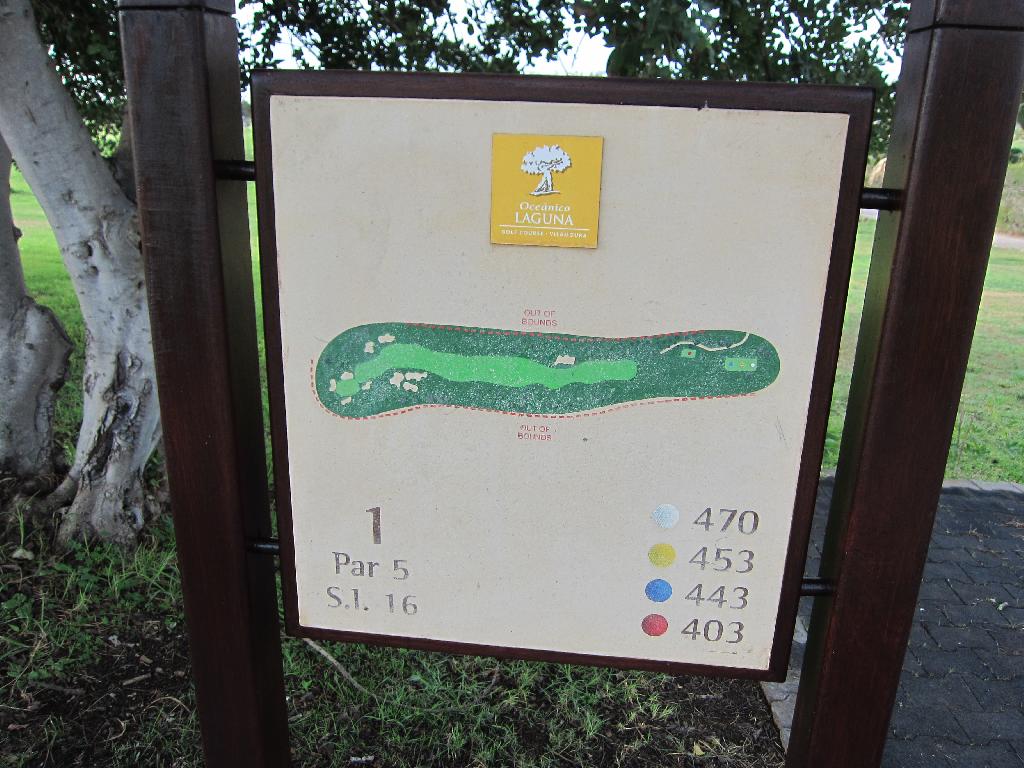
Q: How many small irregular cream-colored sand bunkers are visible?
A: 10